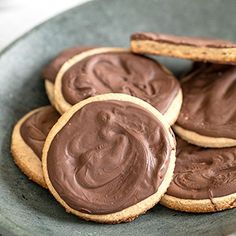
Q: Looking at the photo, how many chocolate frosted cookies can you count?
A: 7